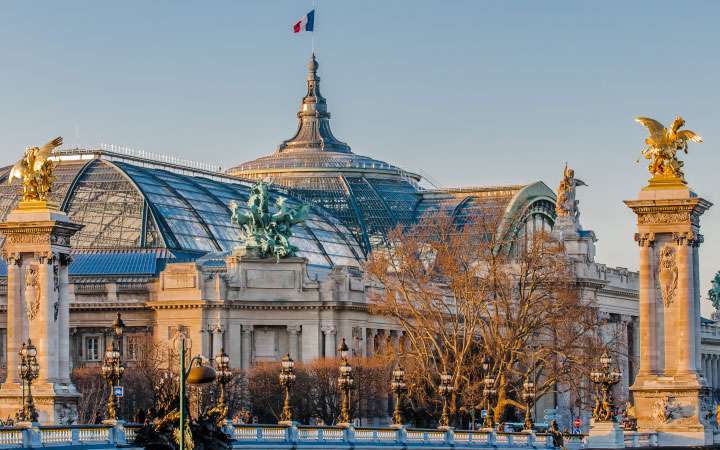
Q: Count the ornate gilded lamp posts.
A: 10